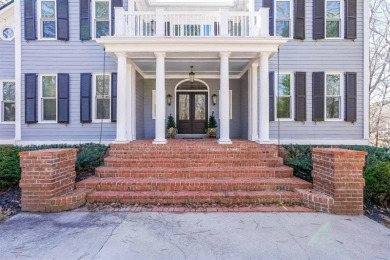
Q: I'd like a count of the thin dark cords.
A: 2